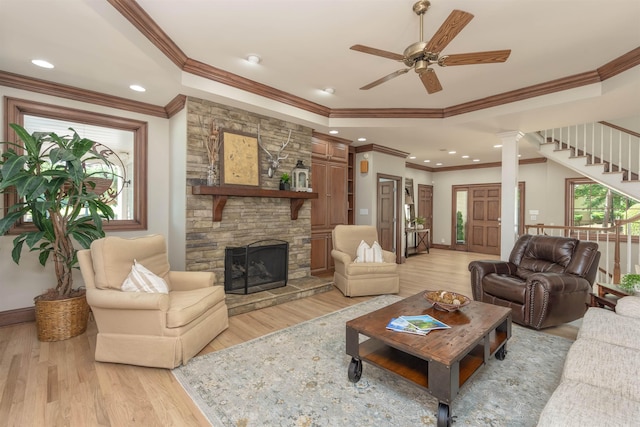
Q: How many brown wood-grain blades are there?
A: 5